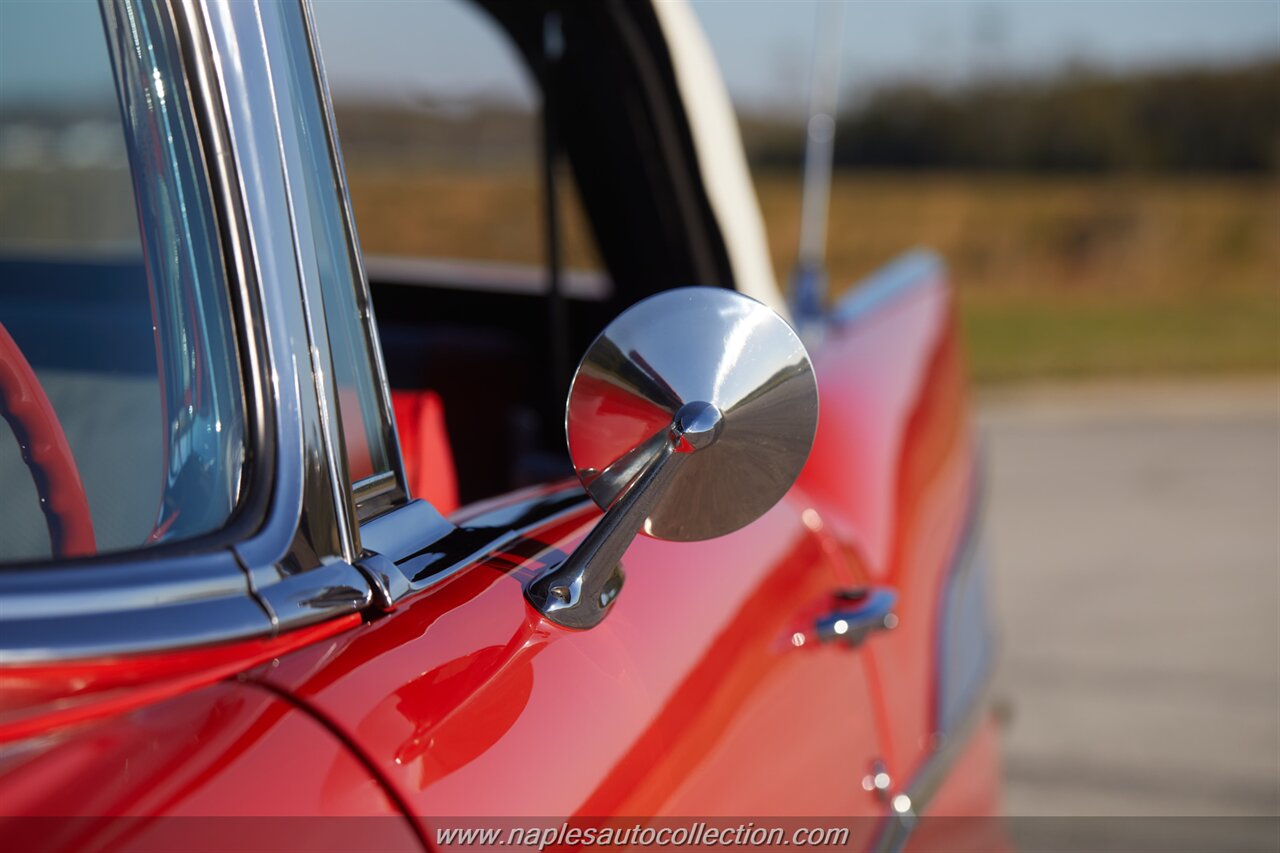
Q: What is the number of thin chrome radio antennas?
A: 1